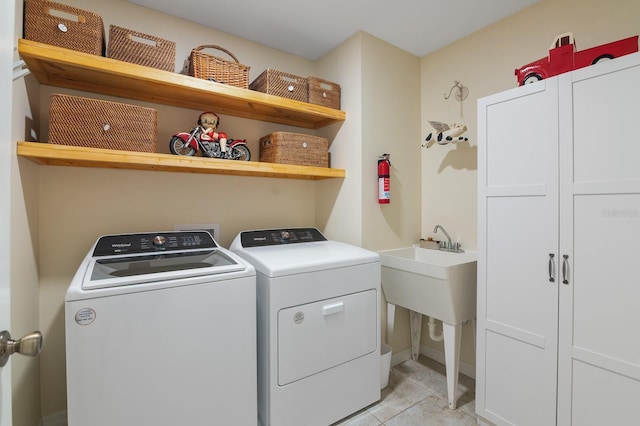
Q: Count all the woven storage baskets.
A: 7